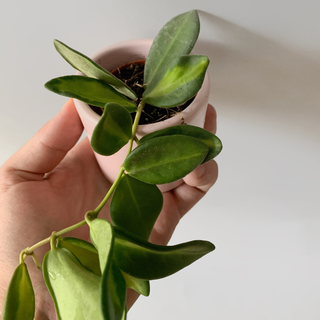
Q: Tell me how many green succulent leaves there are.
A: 13